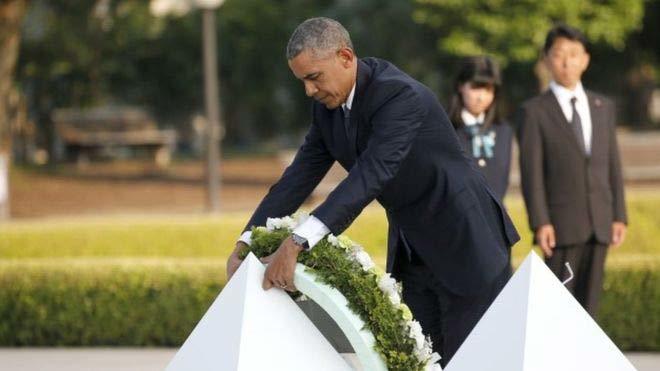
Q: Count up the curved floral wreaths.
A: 1